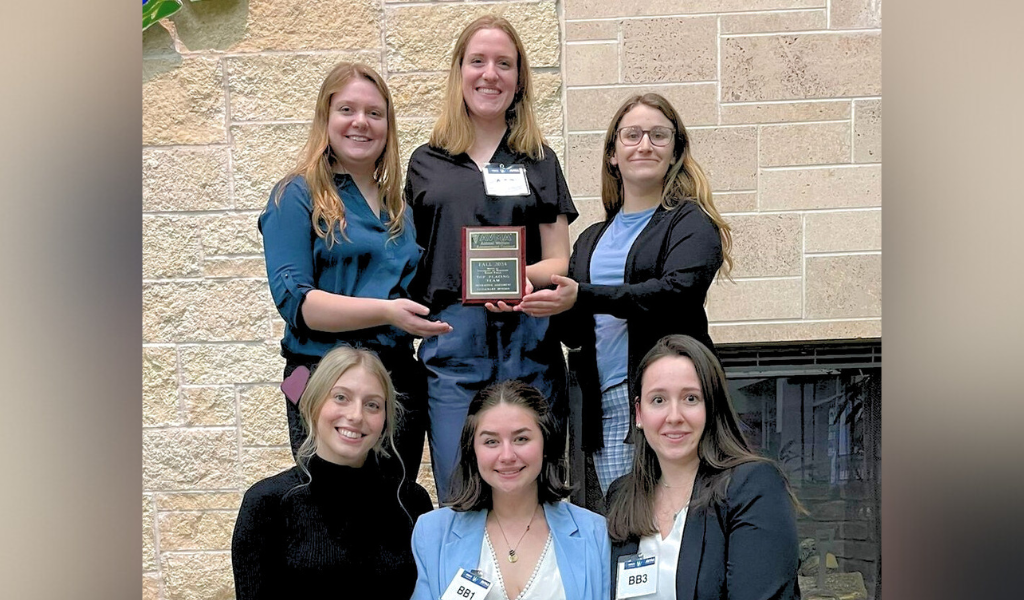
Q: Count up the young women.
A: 6